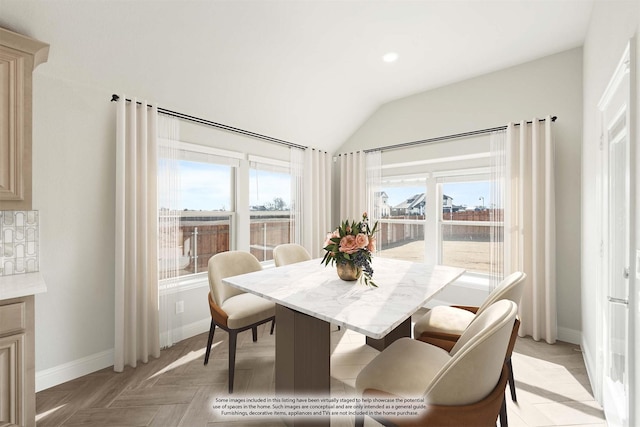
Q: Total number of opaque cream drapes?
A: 4